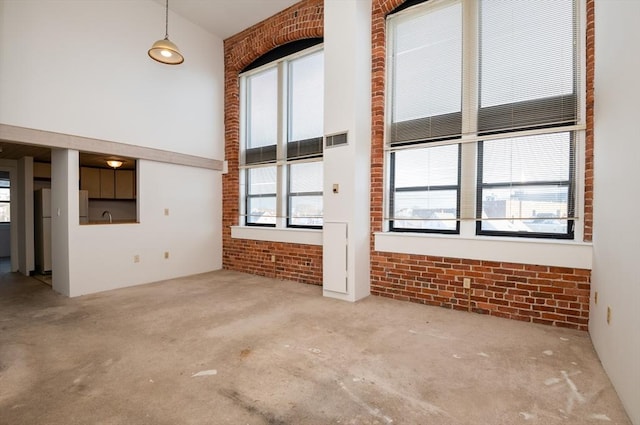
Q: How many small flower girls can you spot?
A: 0